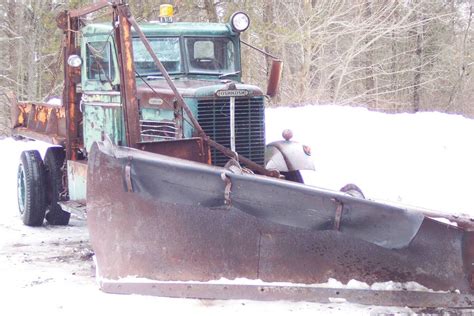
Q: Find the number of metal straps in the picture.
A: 3